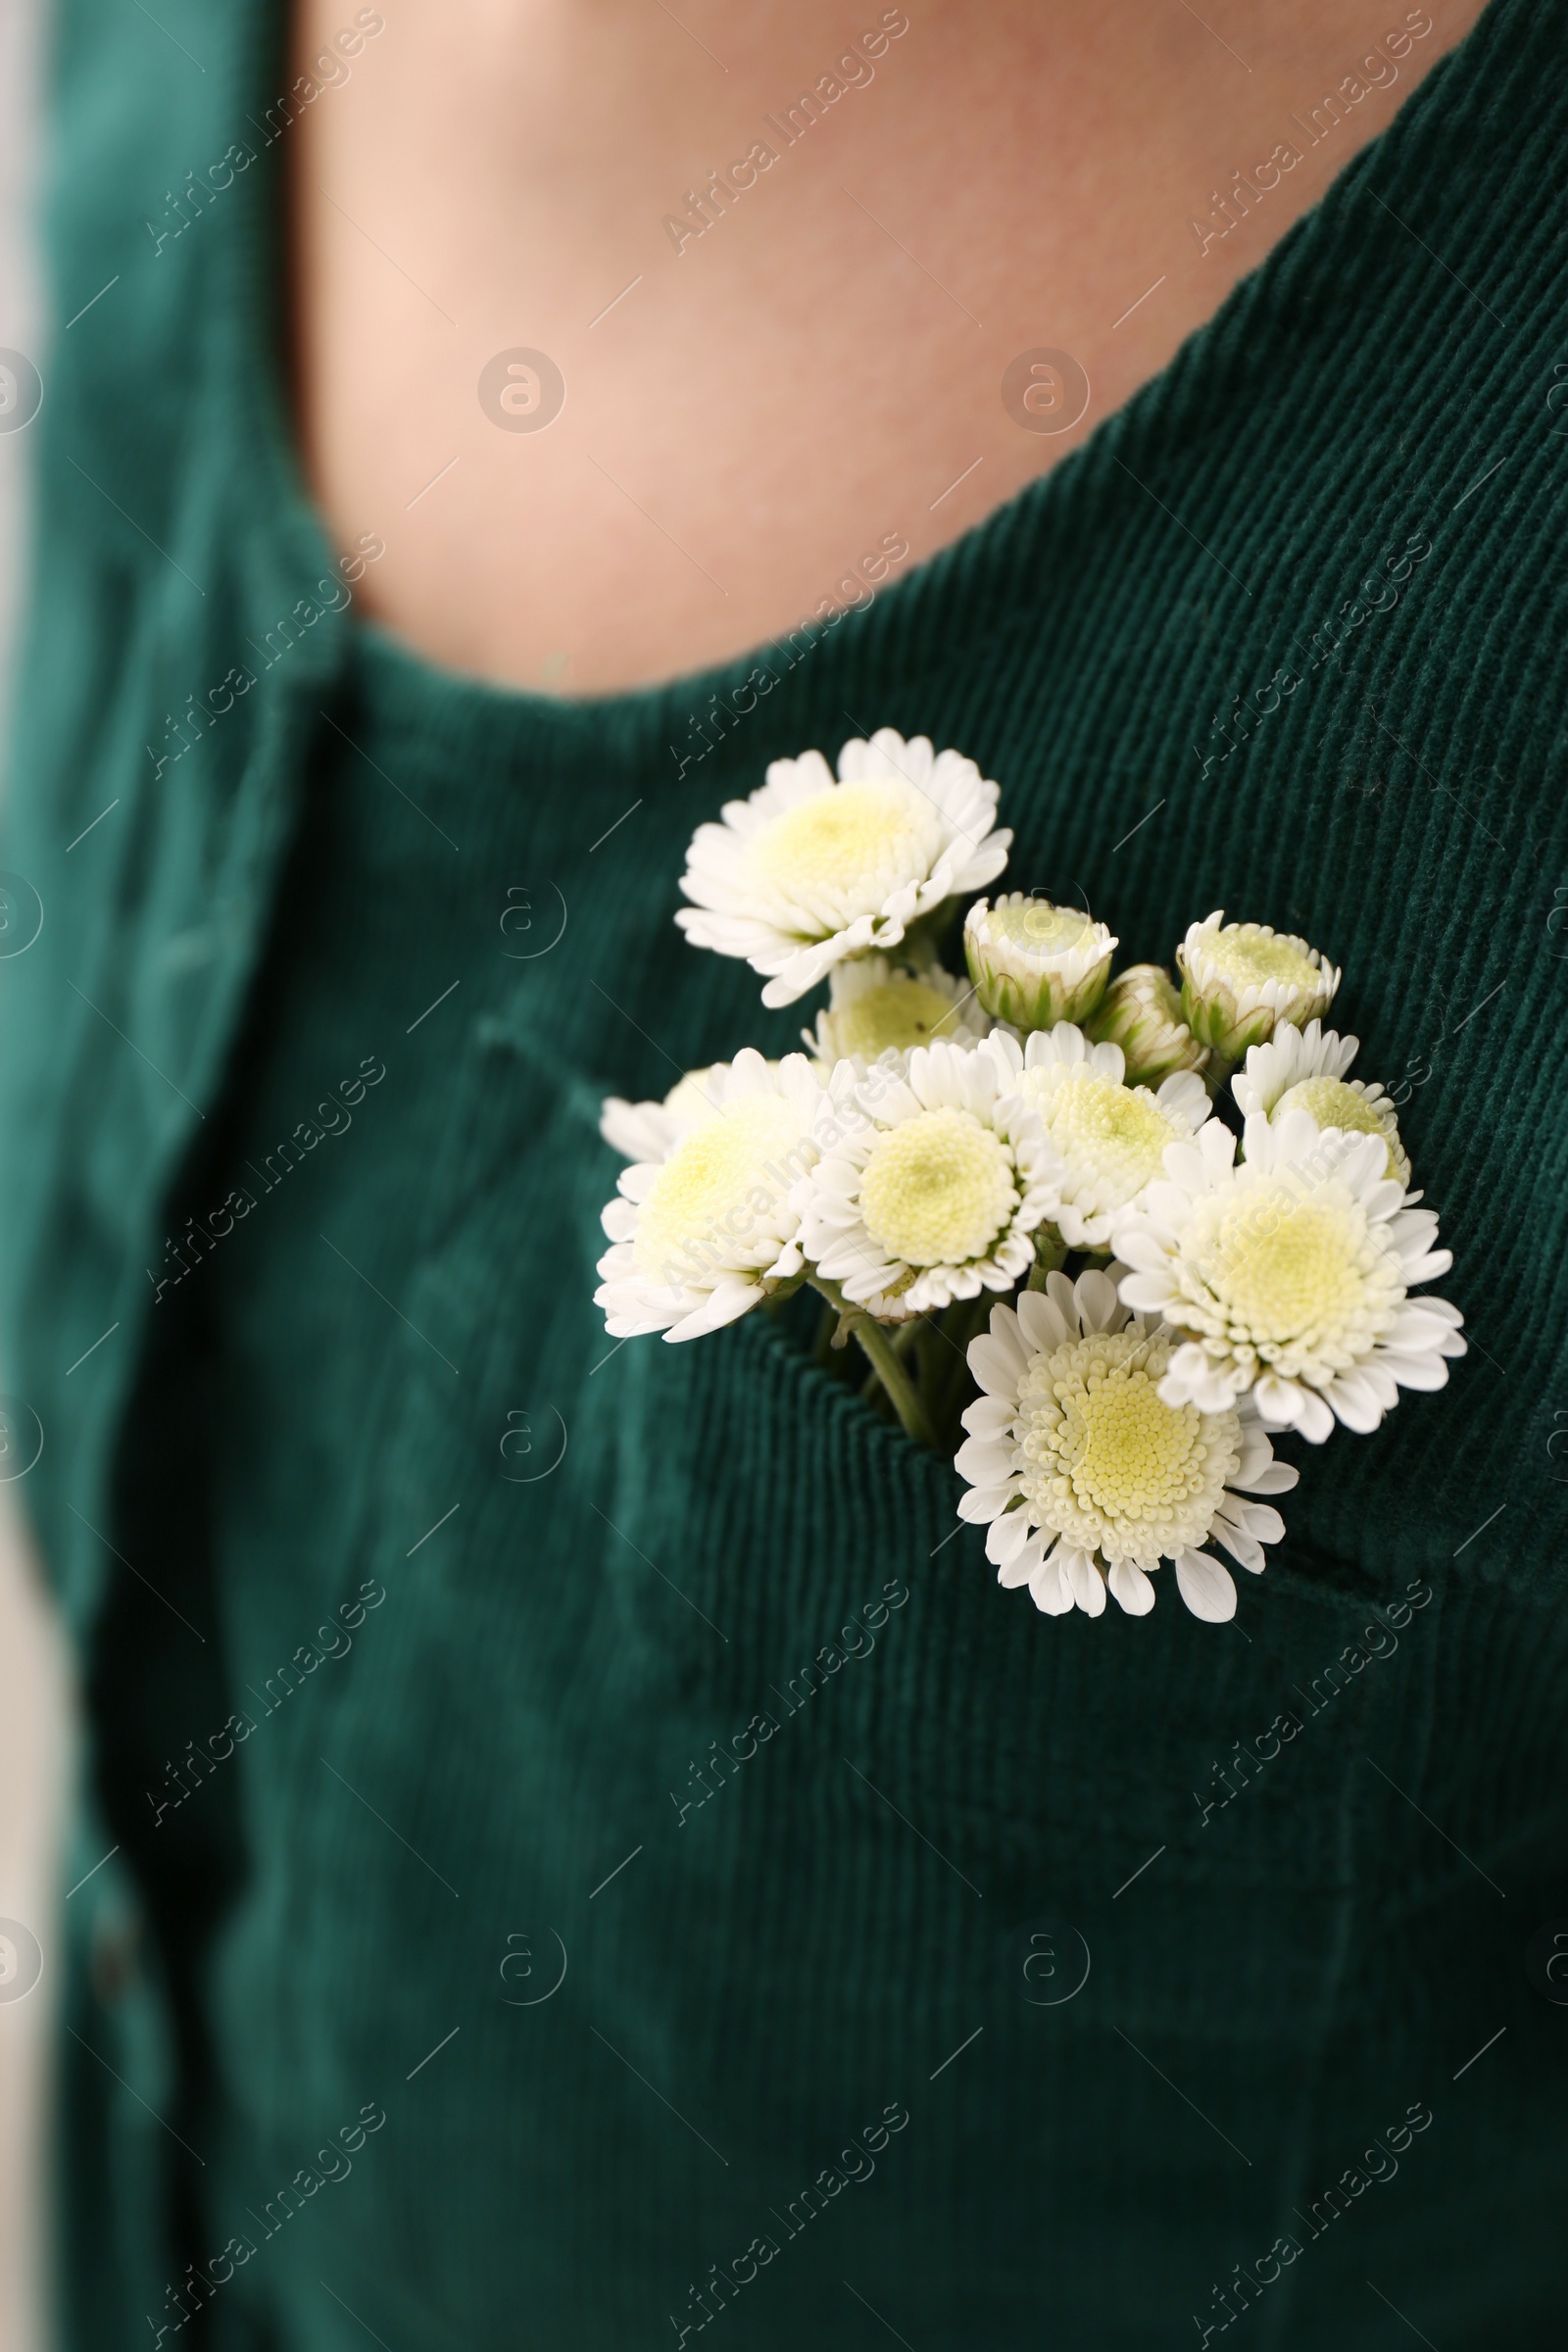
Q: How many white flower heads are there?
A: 12